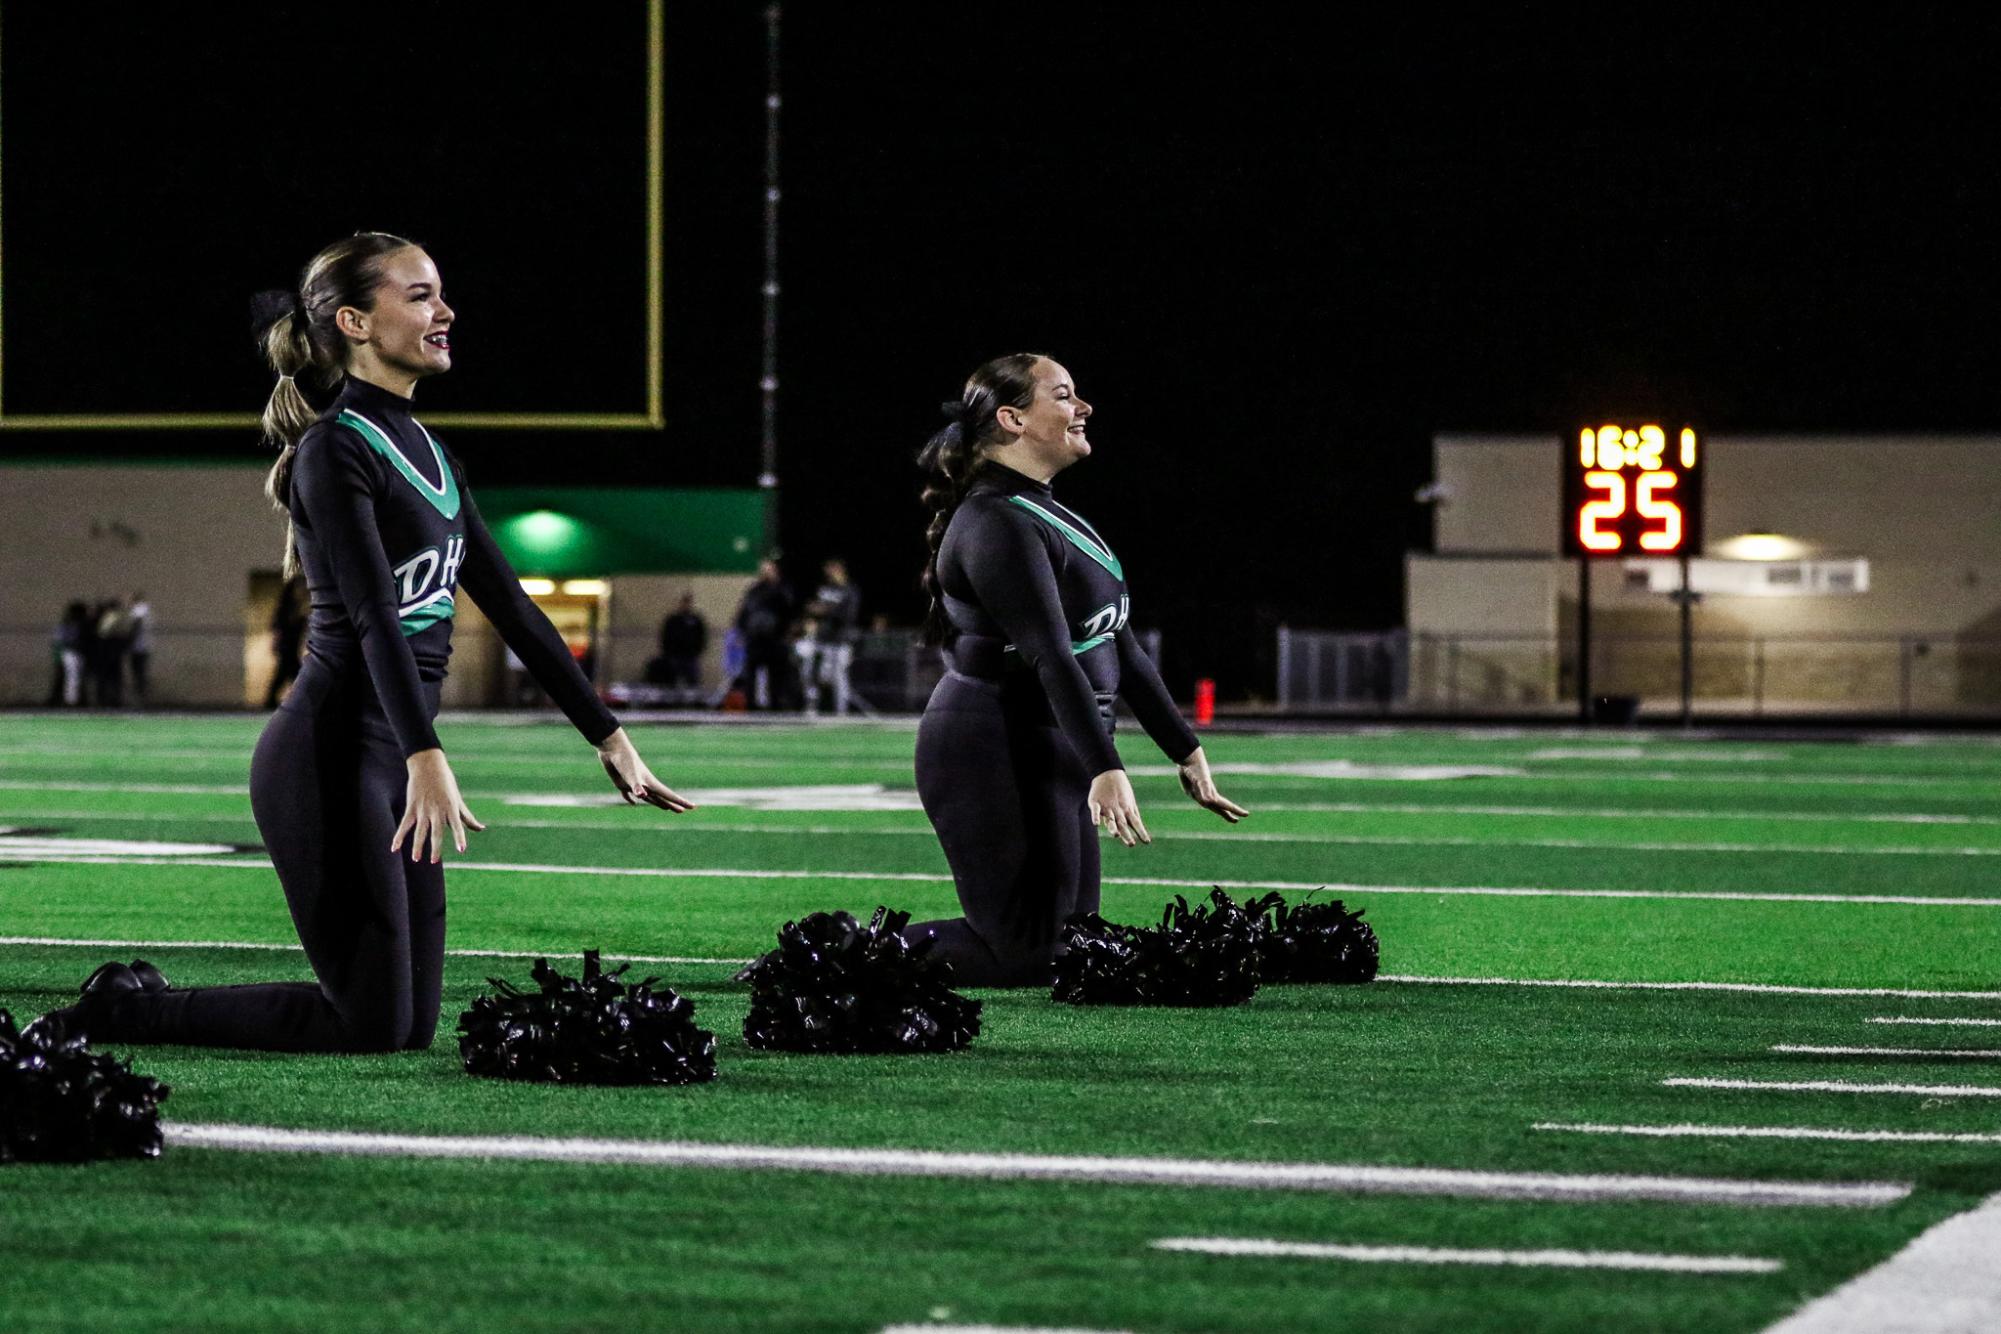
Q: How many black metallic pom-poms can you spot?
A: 5